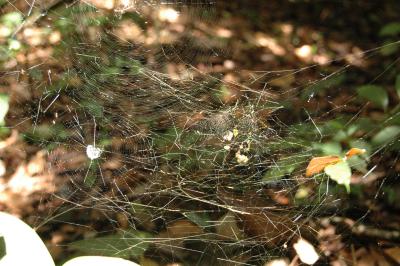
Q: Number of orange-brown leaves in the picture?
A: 2